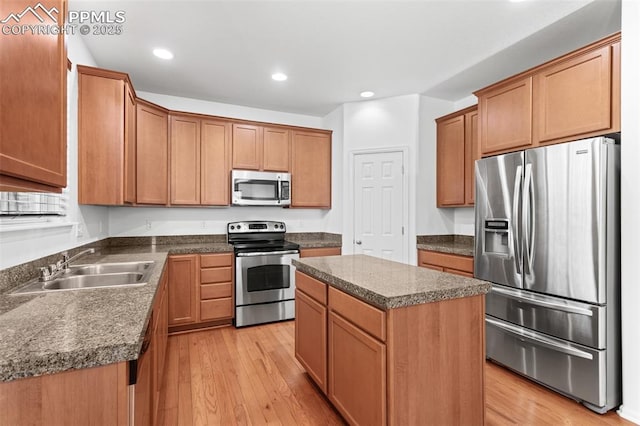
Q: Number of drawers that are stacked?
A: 4